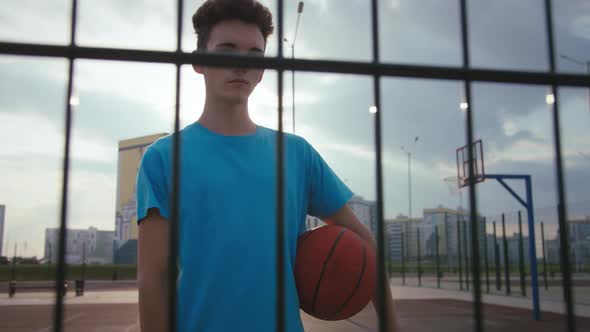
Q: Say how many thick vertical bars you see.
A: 6